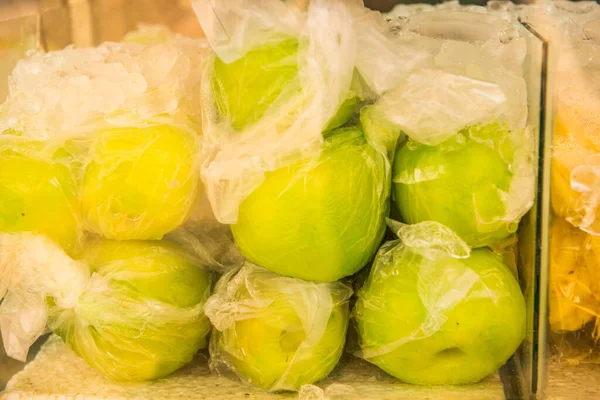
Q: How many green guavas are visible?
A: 8